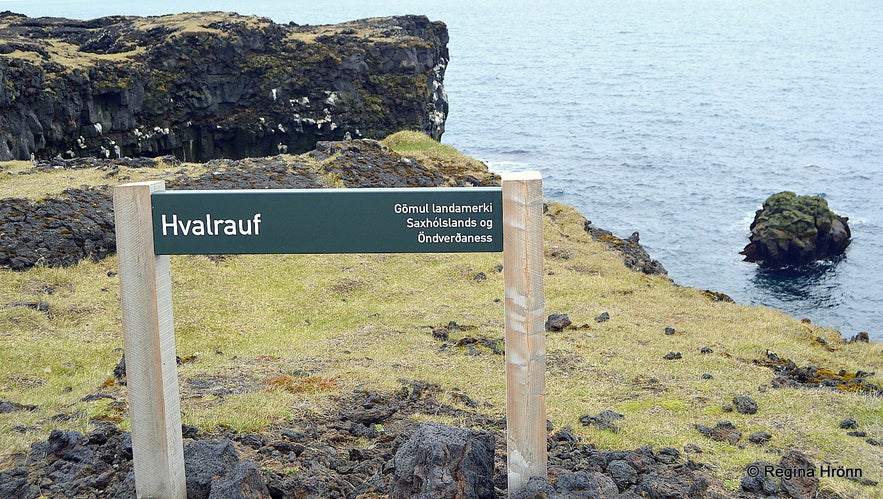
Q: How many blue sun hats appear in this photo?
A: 0